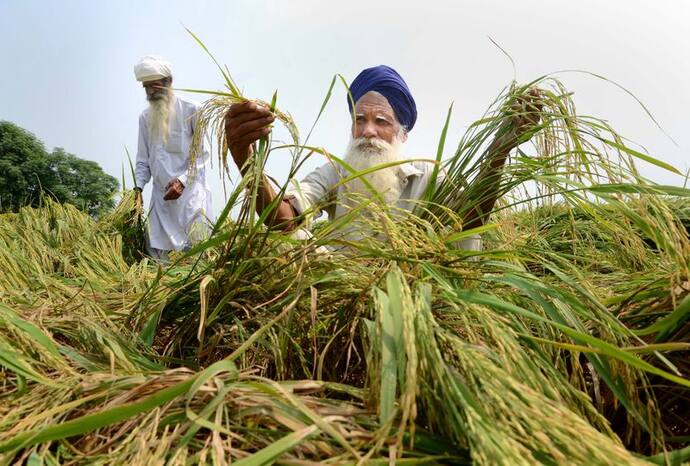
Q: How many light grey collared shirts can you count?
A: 1